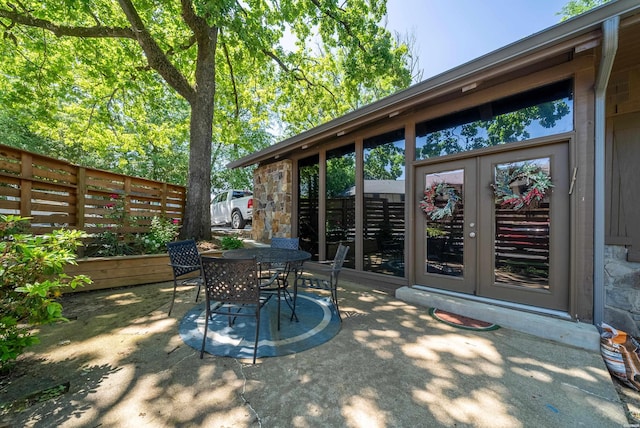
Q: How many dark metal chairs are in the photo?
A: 4